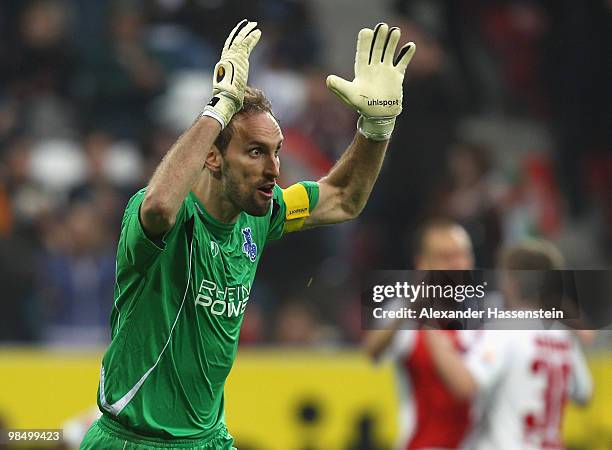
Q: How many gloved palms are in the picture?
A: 2